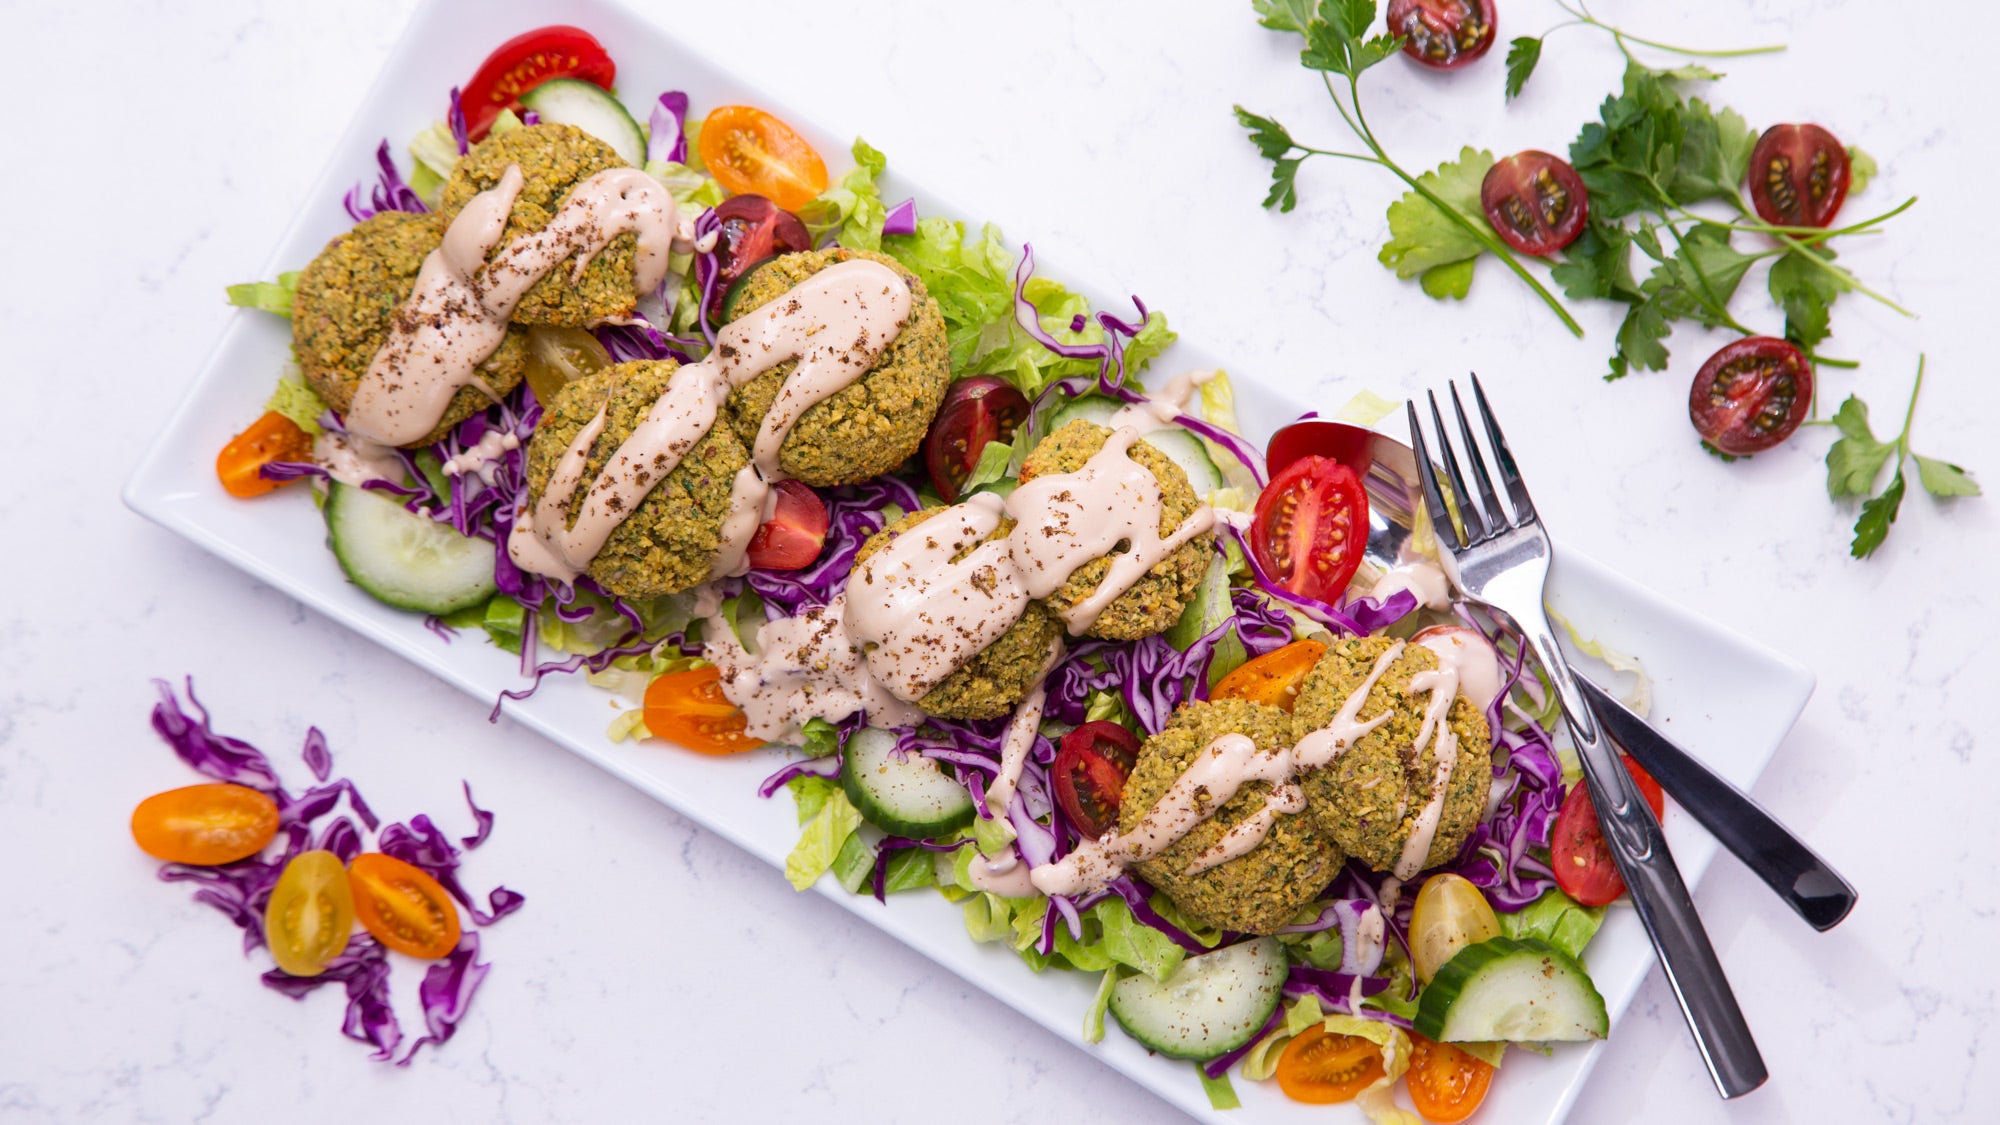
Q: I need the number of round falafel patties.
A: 8